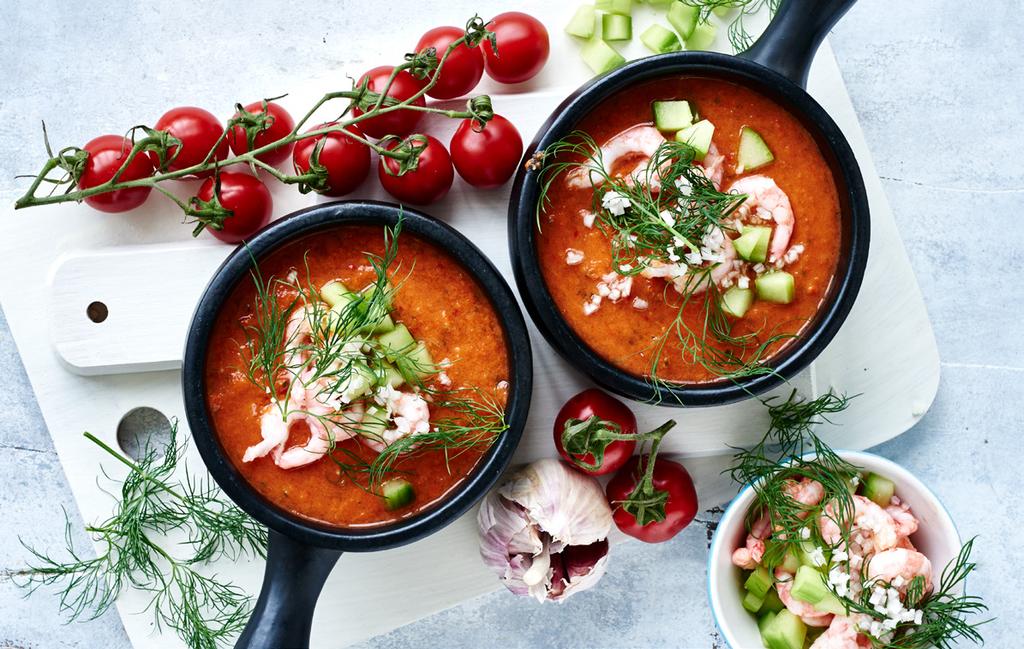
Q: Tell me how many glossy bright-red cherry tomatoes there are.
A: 12